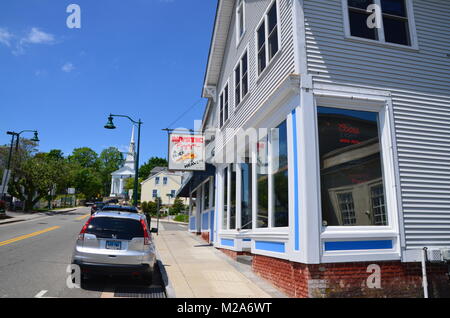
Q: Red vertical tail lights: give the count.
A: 2